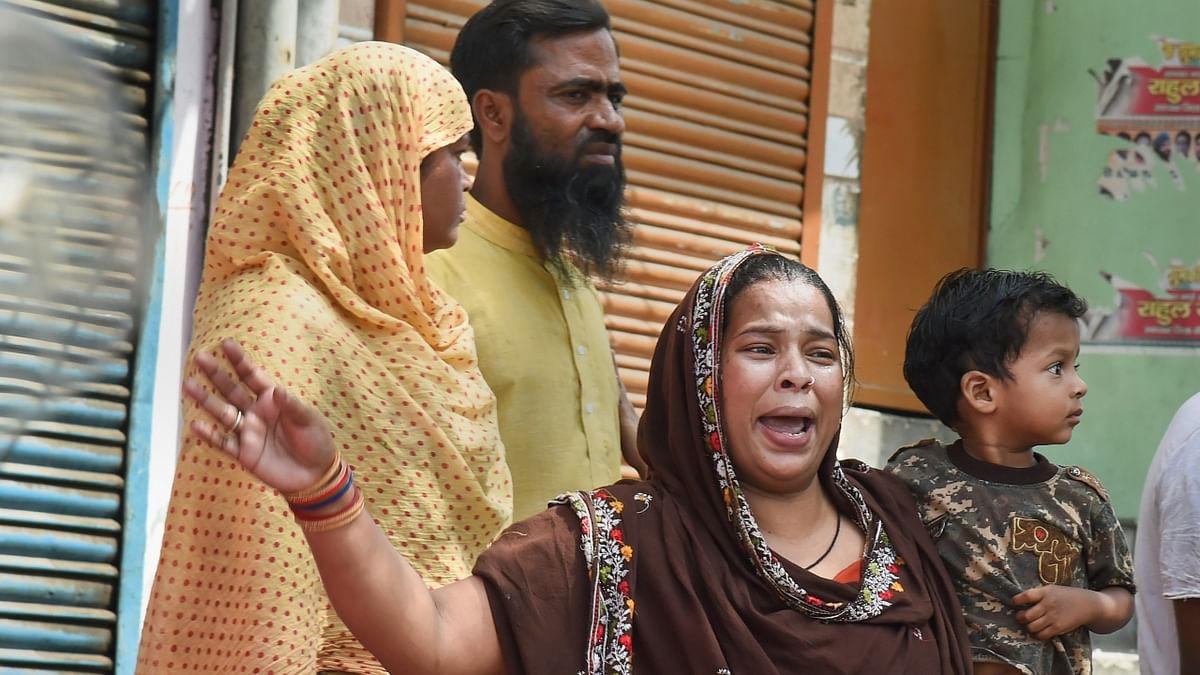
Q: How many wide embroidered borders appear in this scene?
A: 2